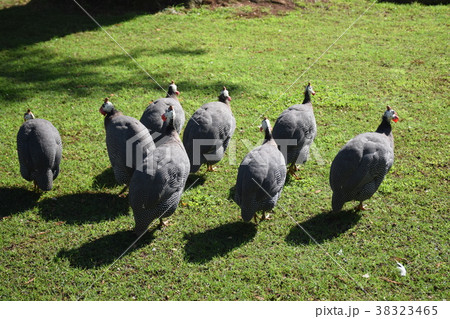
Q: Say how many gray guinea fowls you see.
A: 8